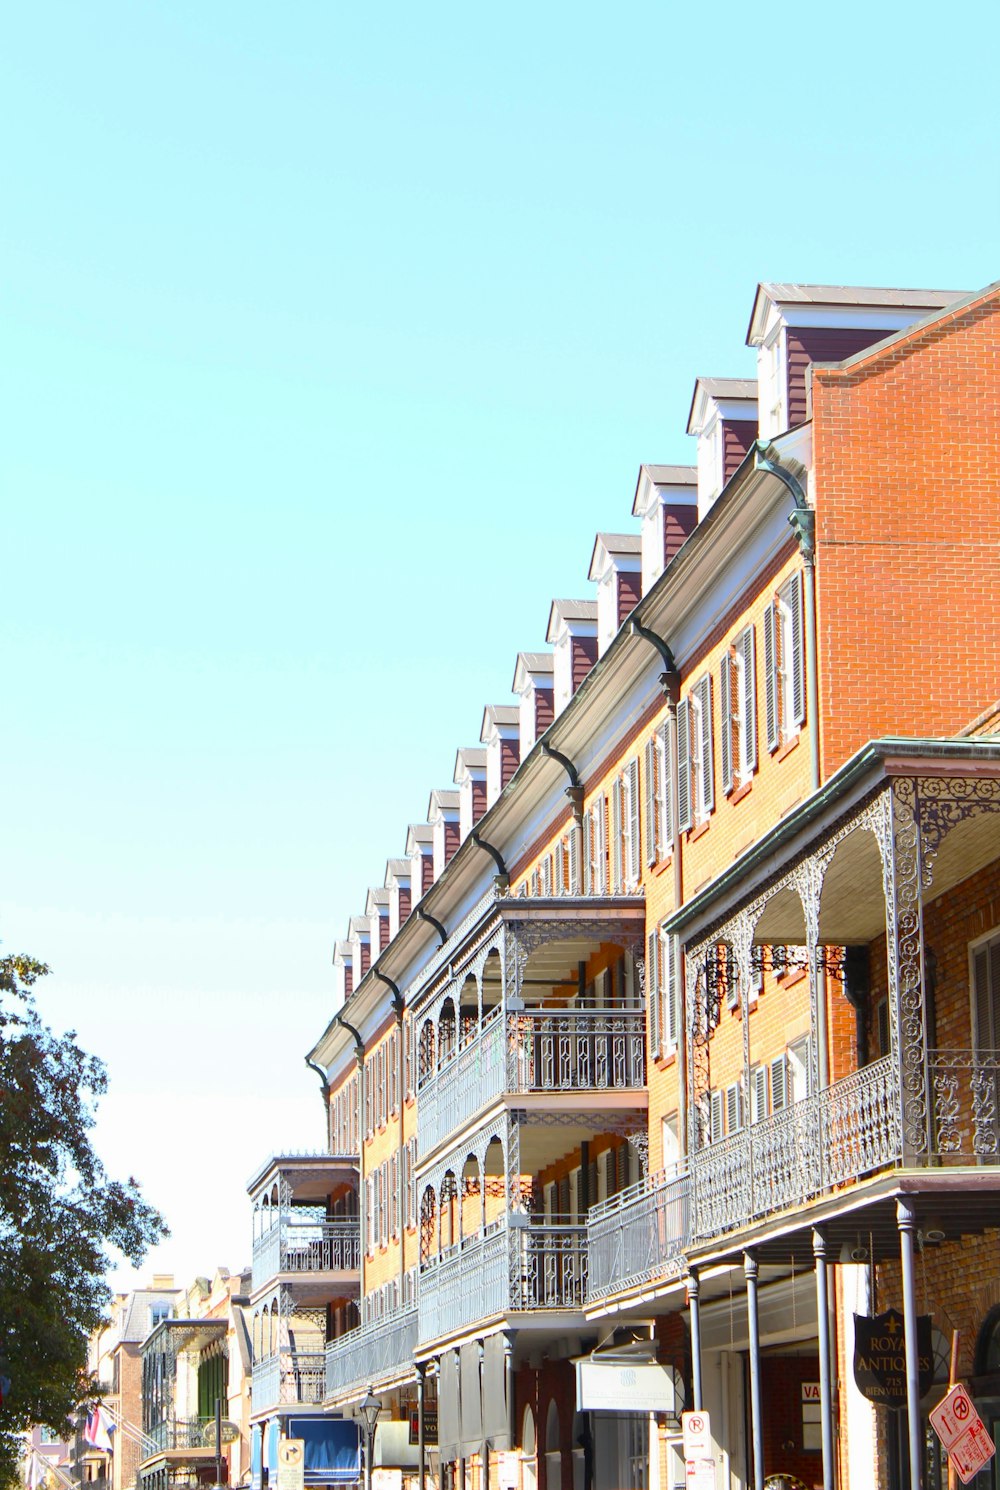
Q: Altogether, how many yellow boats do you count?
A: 0